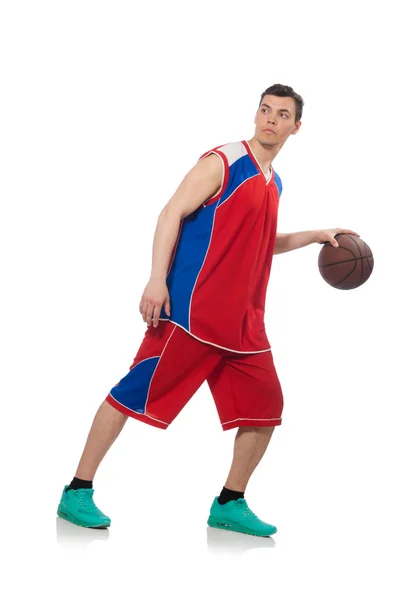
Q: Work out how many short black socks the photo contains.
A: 2